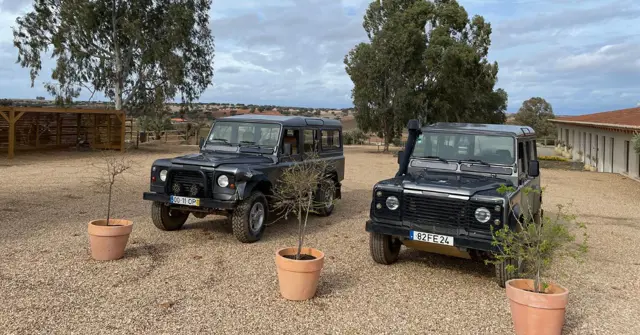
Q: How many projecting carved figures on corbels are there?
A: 0